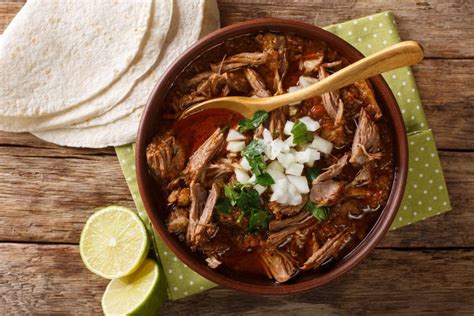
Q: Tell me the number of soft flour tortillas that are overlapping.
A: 4